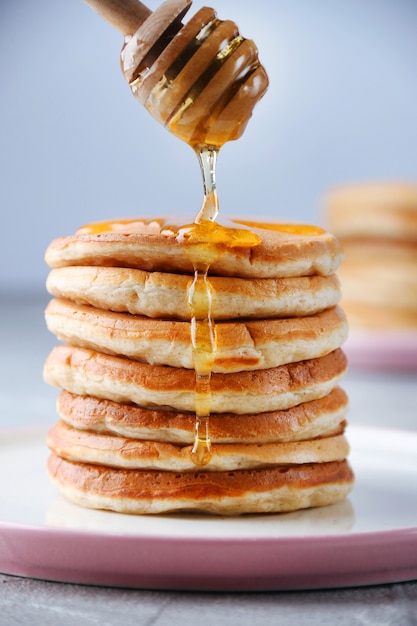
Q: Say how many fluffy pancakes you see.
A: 7